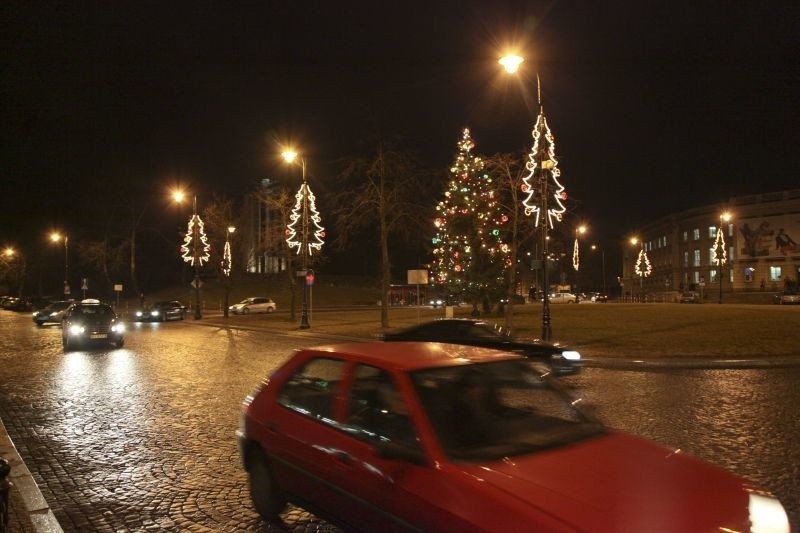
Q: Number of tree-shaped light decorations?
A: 7